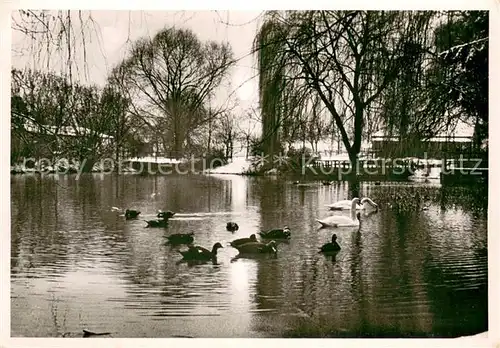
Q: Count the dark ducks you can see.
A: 10